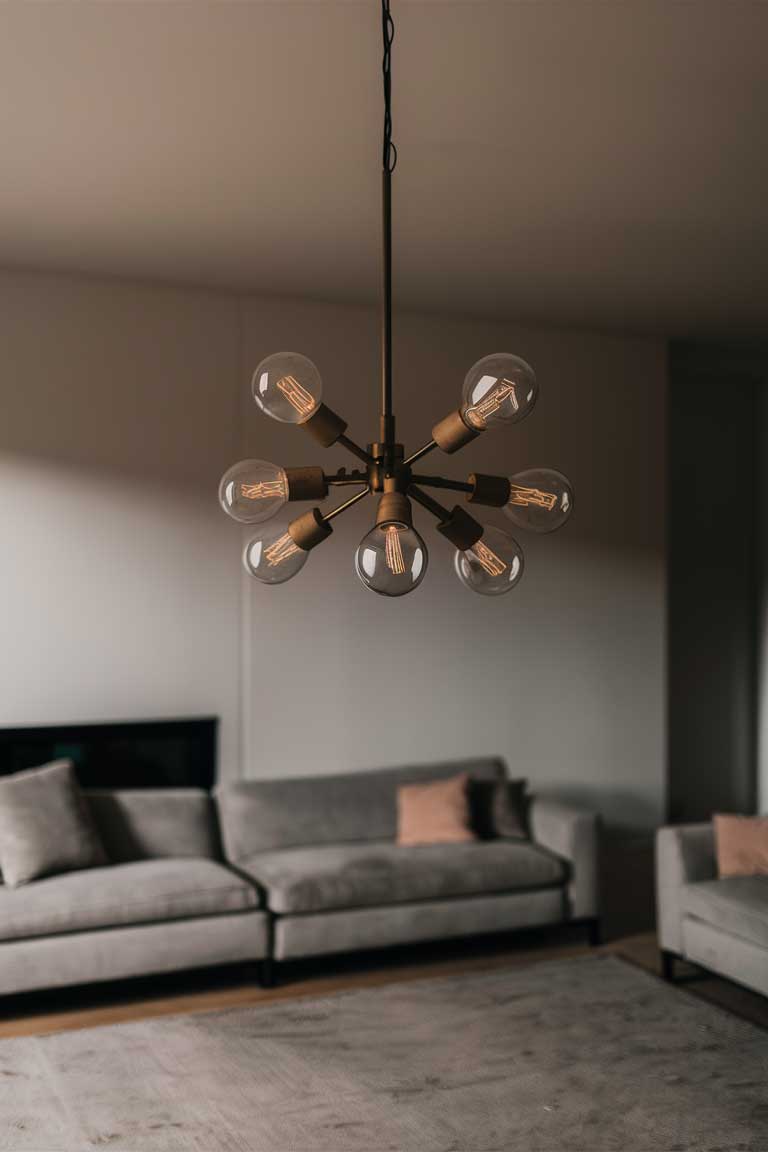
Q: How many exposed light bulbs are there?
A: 7